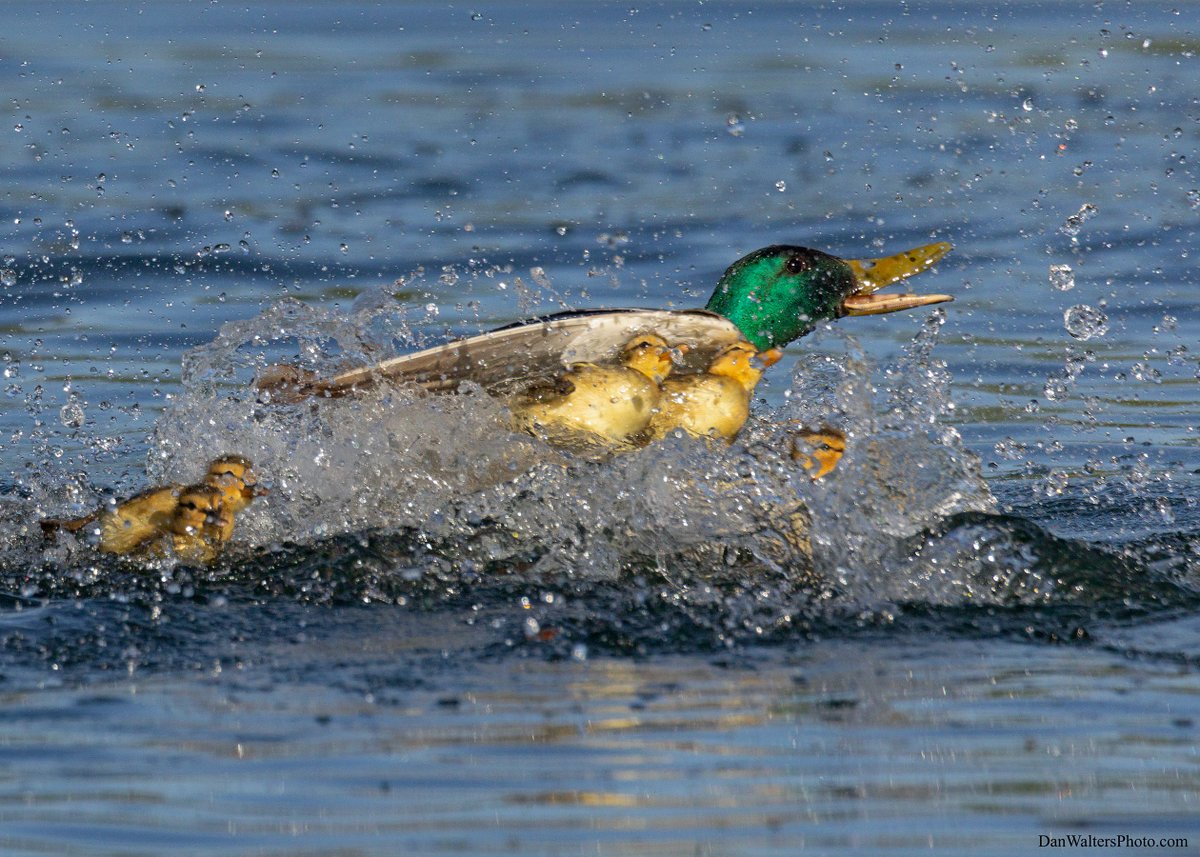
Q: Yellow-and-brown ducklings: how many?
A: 5